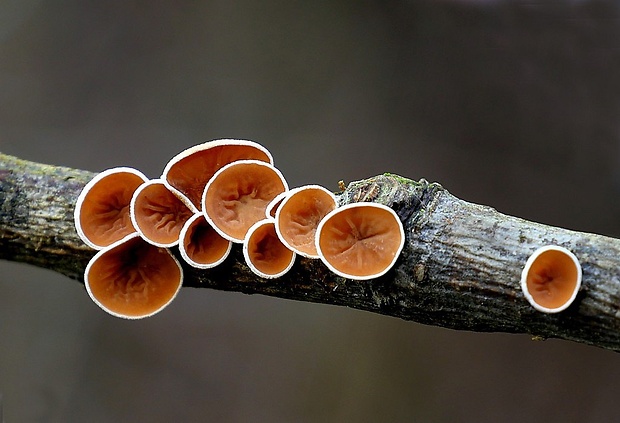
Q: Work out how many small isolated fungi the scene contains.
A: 1